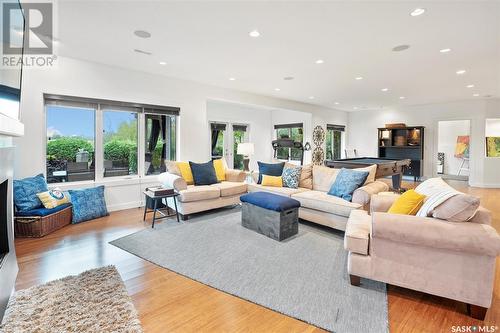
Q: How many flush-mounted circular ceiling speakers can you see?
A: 3